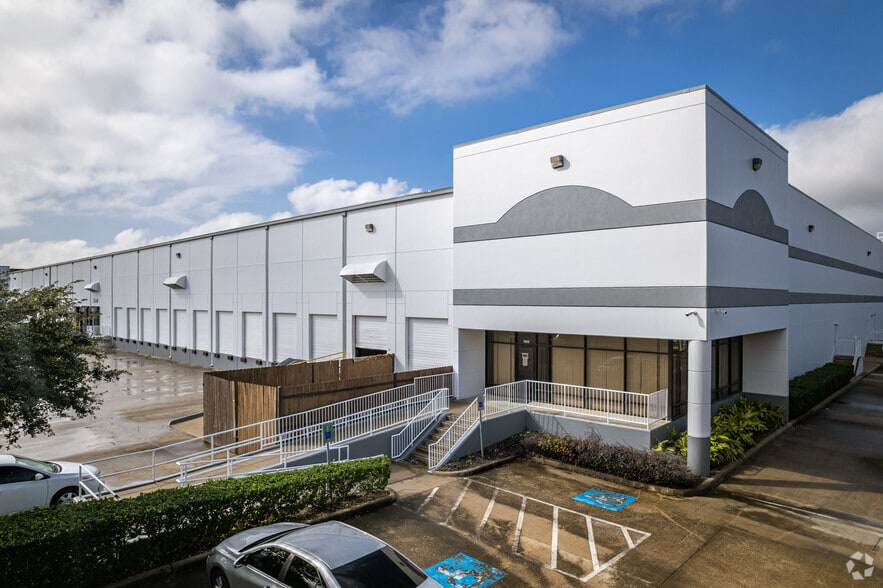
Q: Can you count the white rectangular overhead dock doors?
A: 12